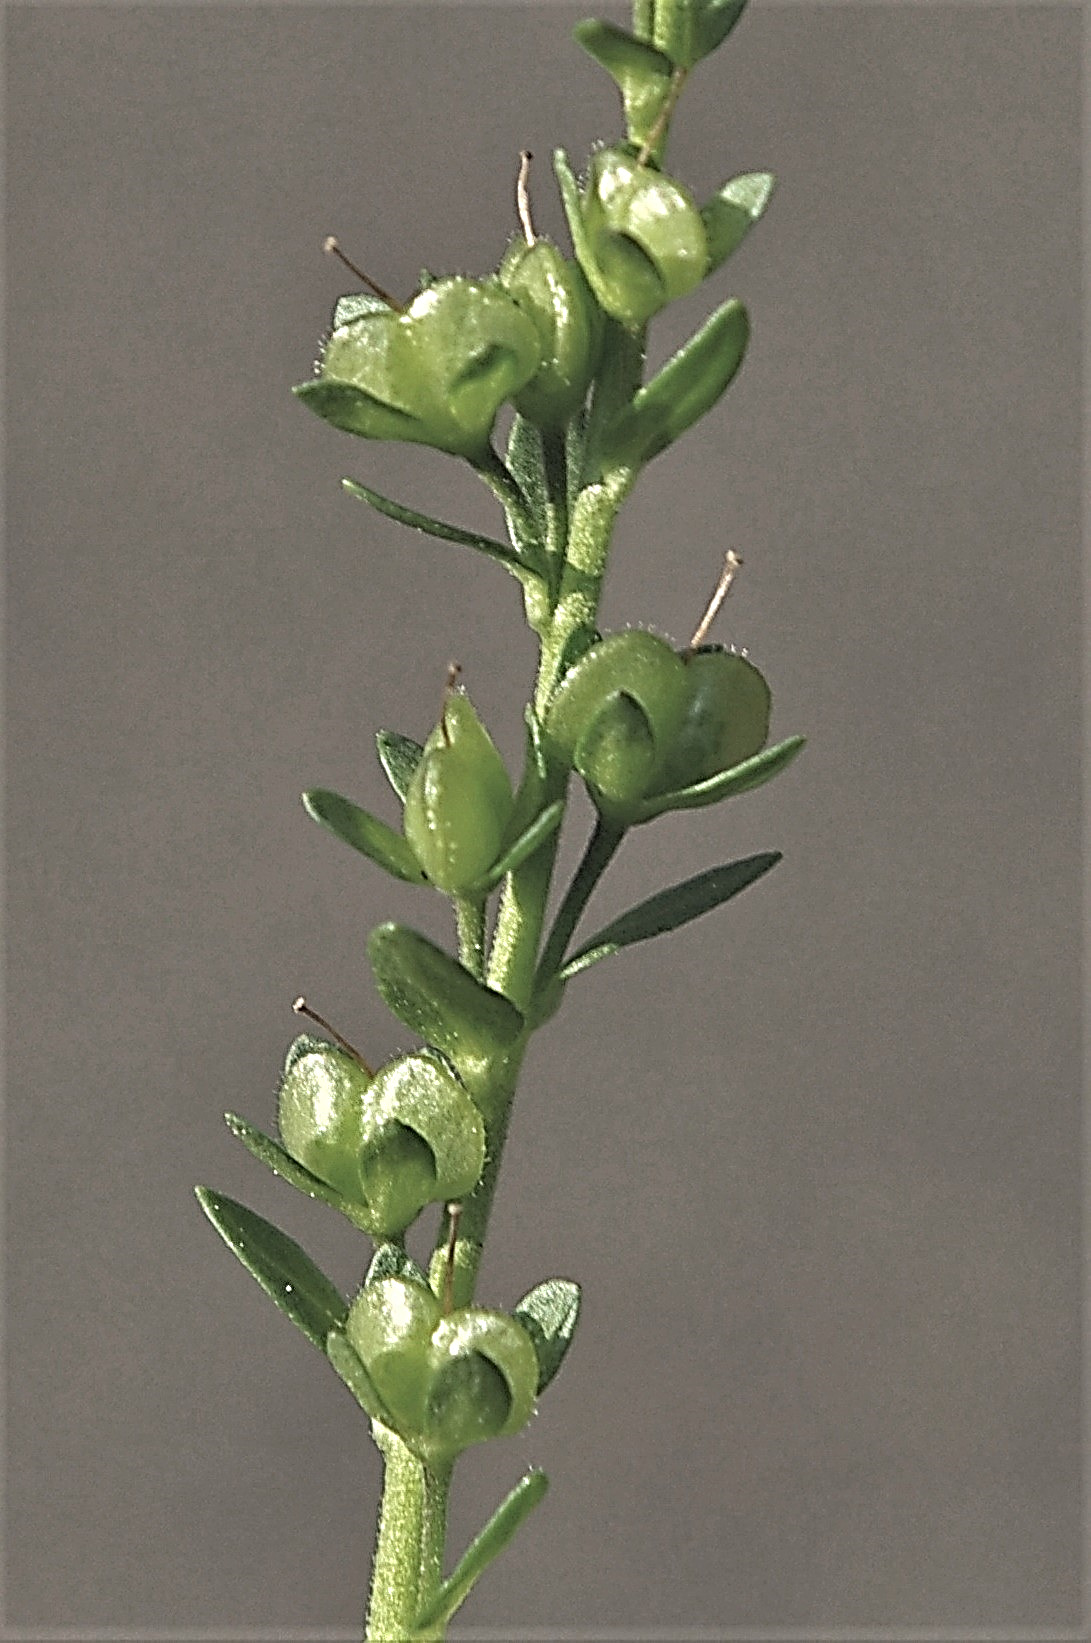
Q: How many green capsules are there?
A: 7